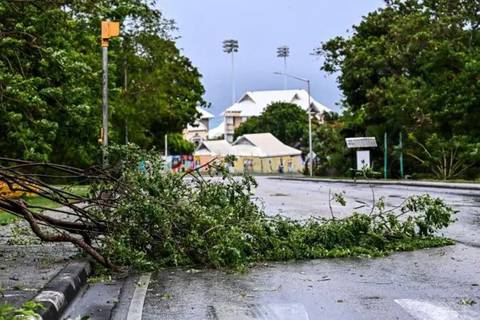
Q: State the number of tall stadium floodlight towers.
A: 2